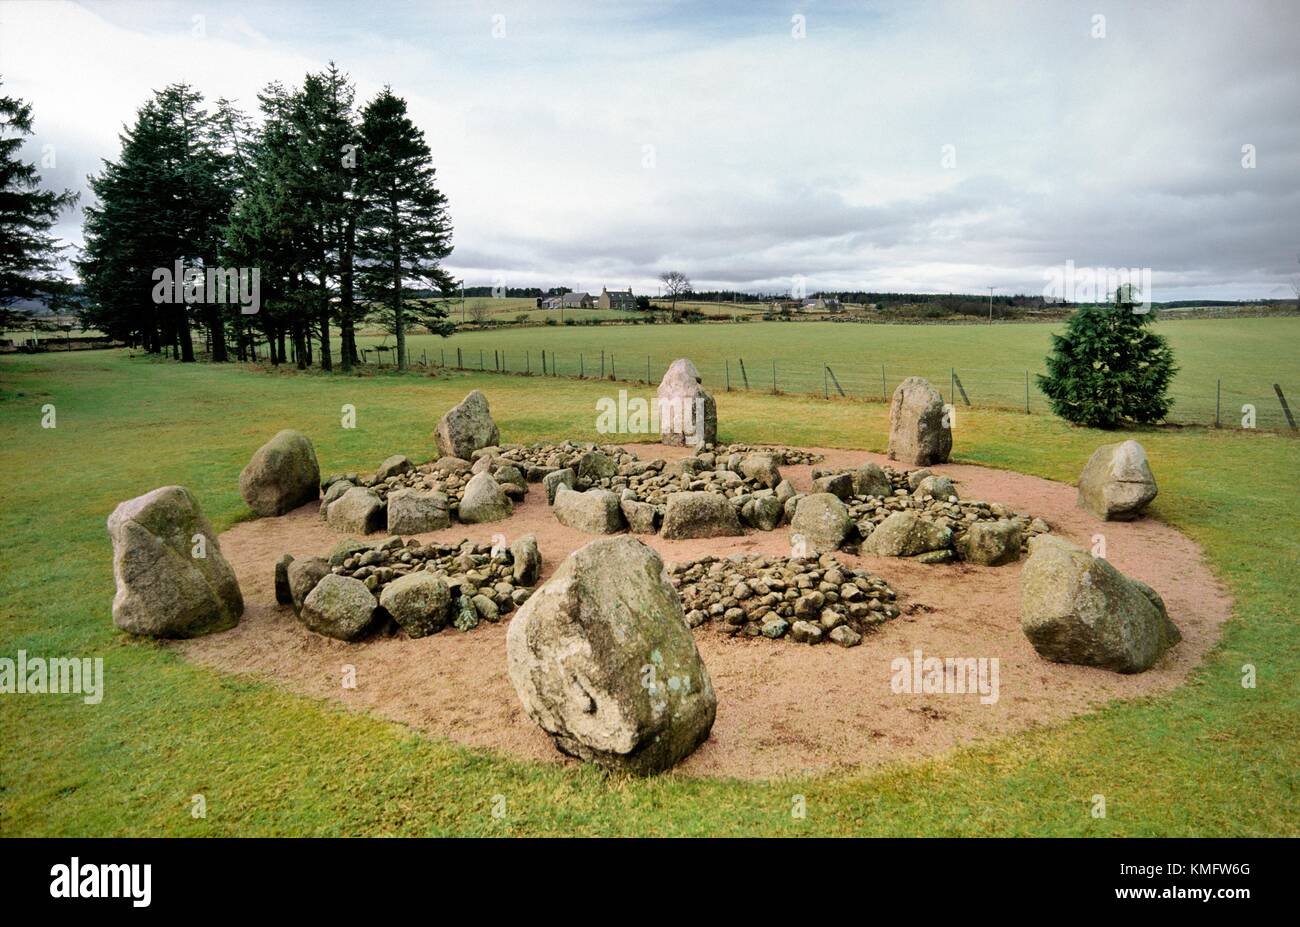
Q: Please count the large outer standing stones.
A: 8